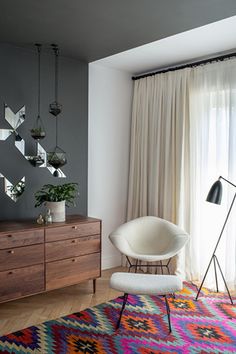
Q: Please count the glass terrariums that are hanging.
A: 3